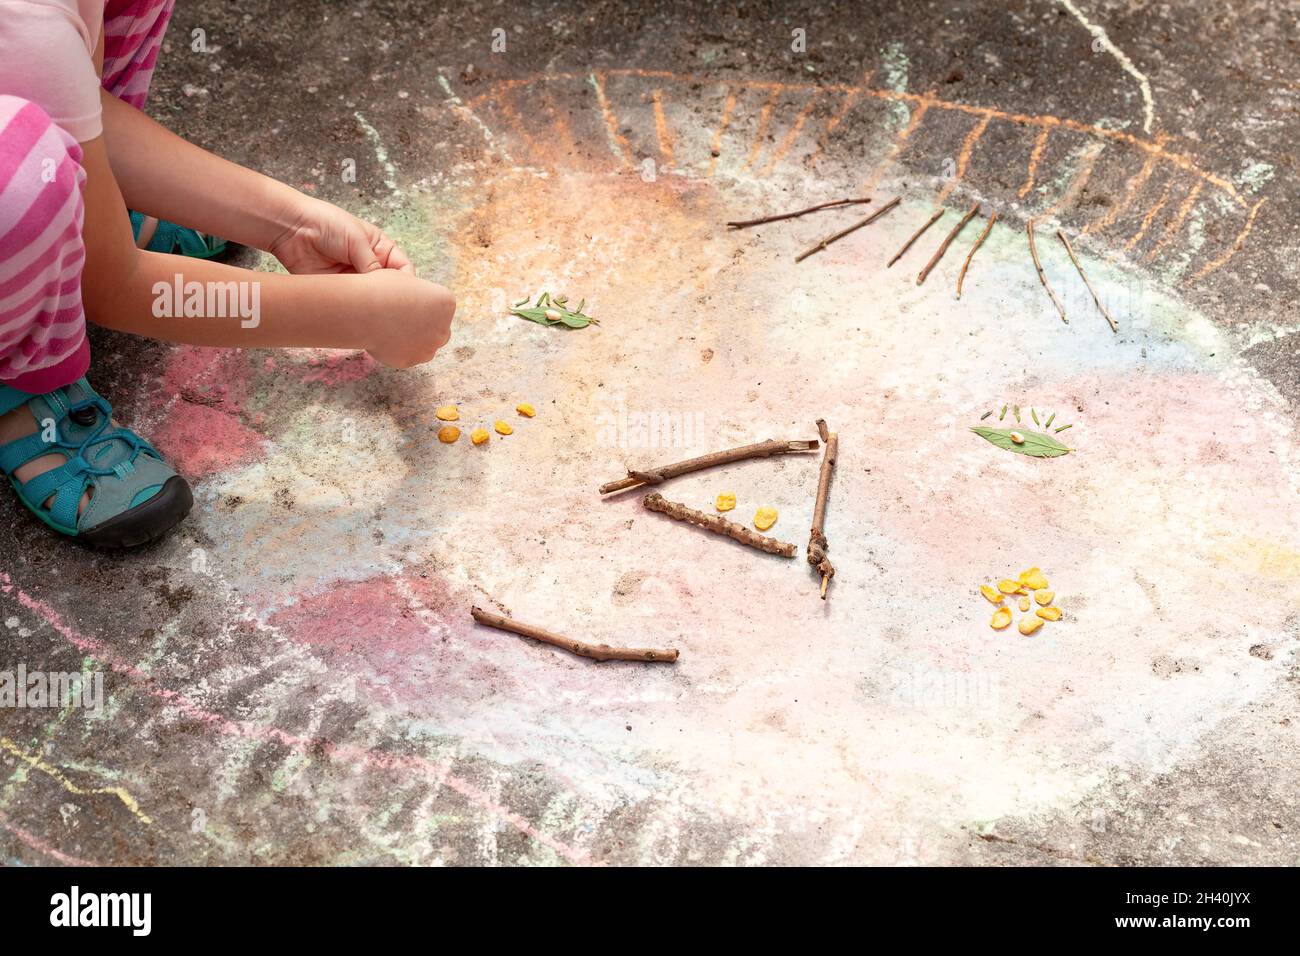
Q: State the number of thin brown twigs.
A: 7